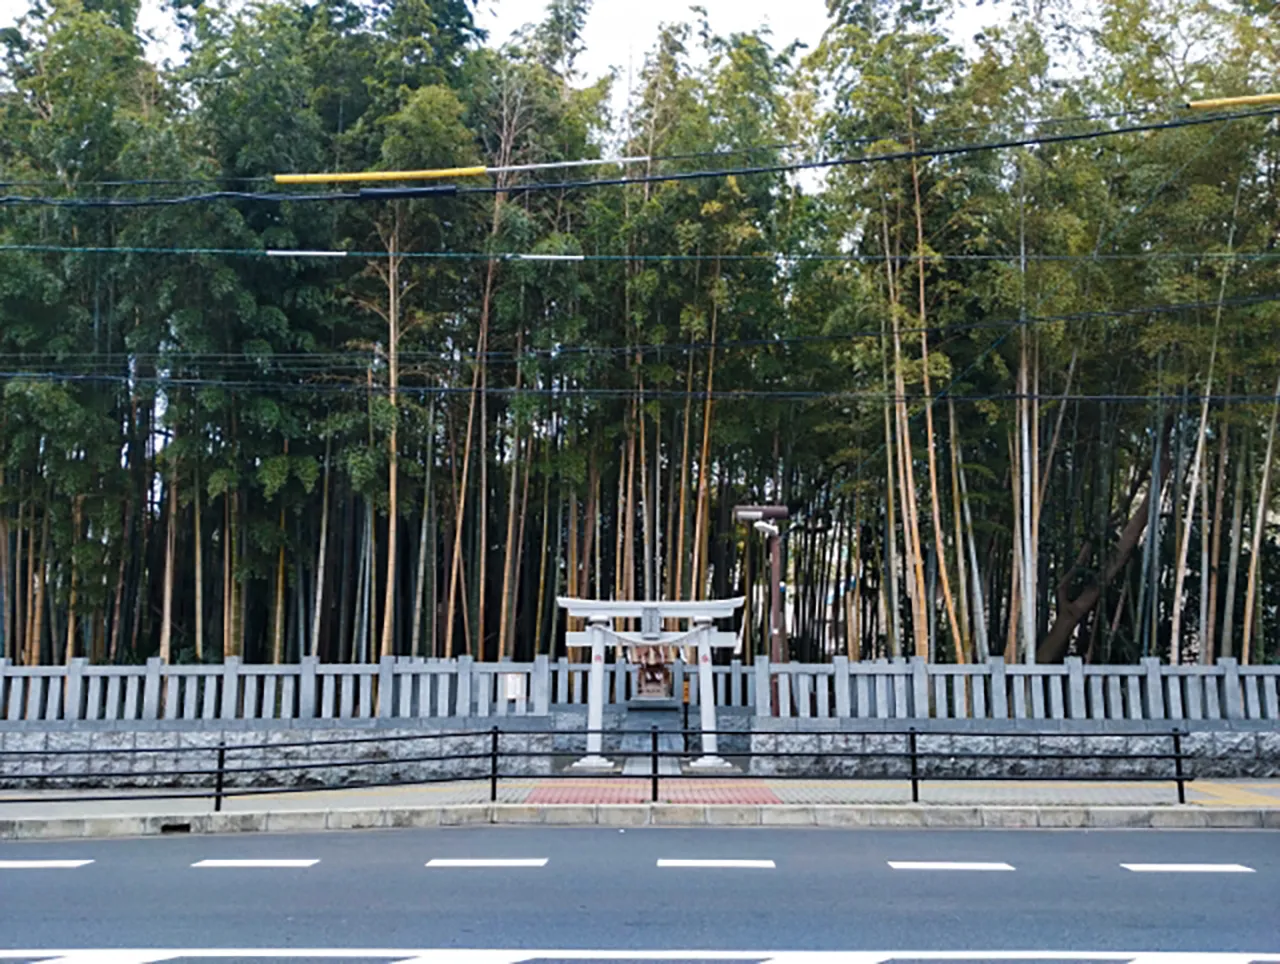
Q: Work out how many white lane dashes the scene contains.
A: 6